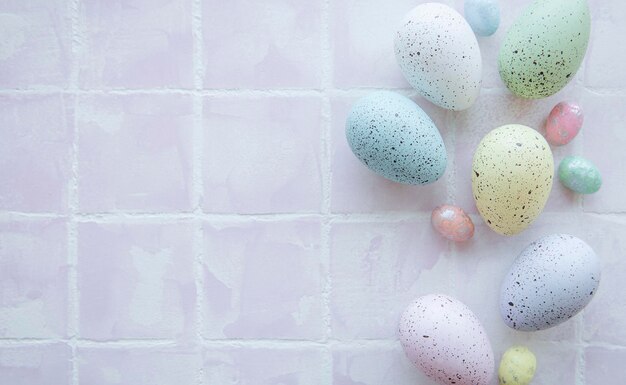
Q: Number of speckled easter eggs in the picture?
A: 6